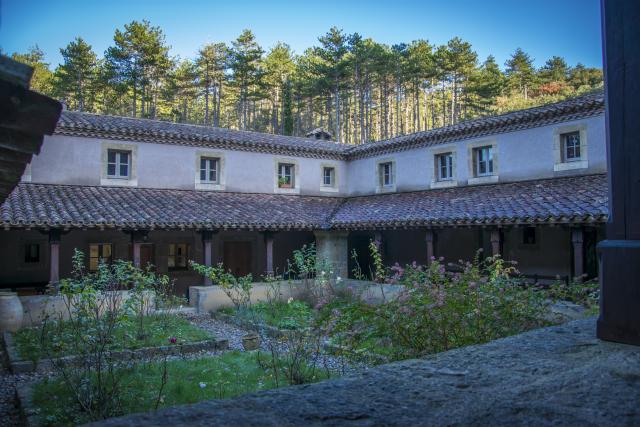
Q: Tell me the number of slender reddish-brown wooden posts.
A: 8